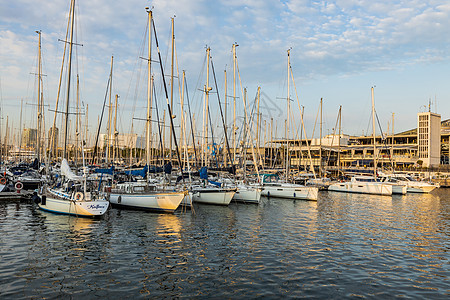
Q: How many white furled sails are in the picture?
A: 1